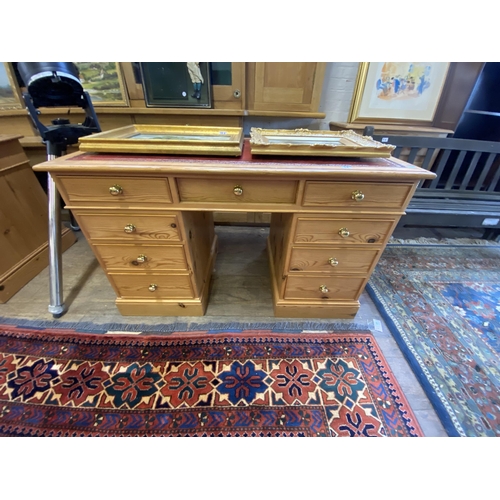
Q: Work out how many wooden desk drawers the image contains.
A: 9